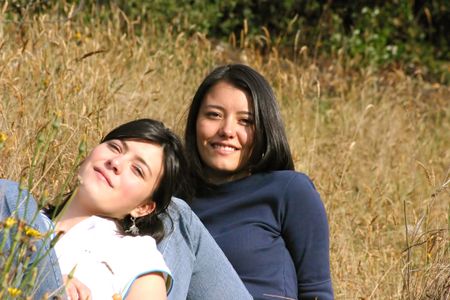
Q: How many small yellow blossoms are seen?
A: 4